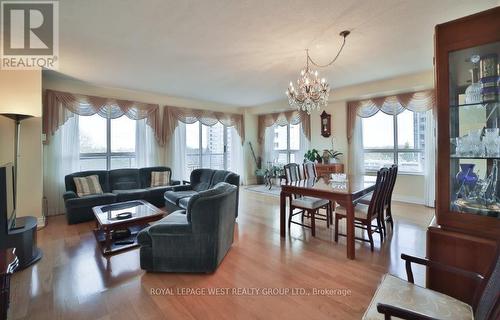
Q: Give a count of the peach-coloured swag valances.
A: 4